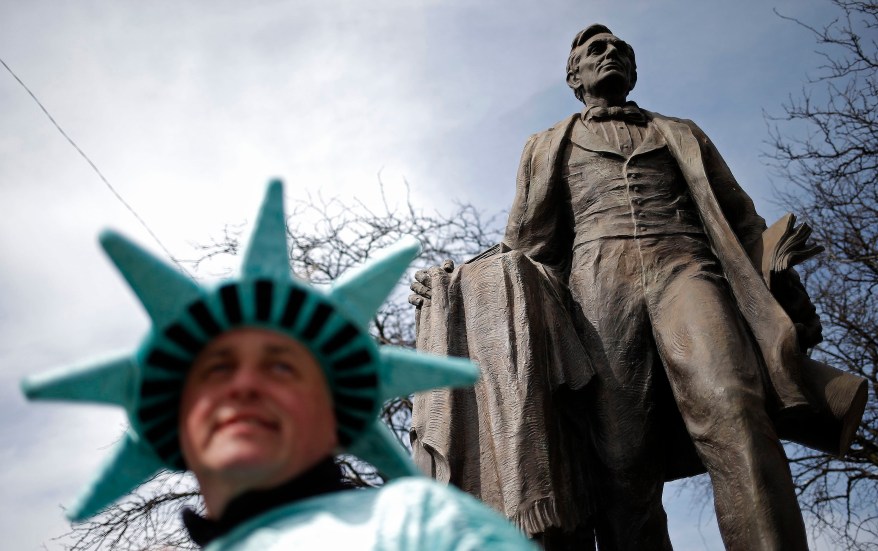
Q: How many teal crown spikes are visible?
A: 7